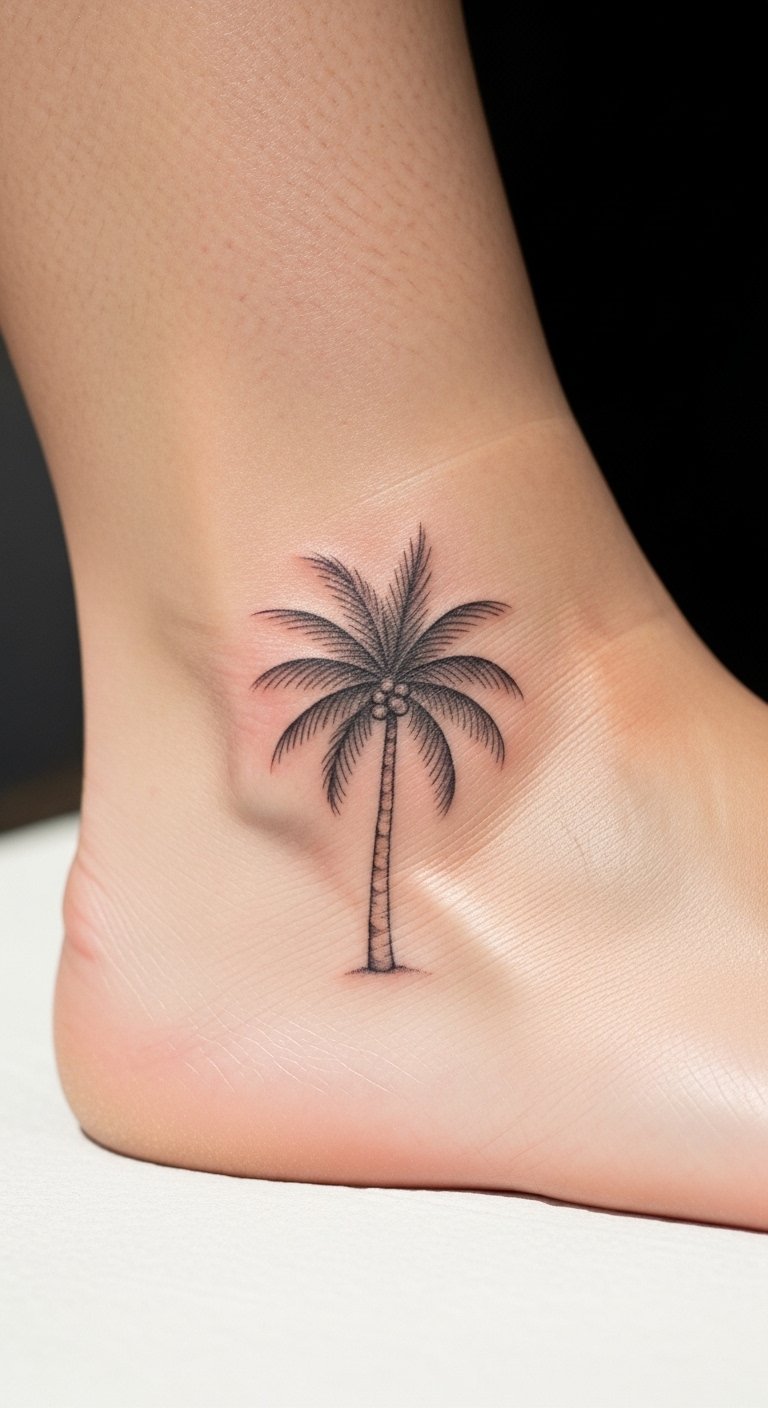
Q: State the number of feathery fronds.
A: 10